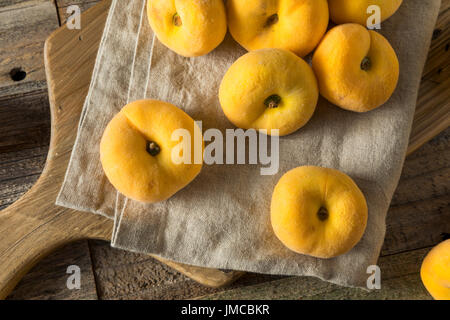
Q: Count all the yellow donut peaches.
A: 8